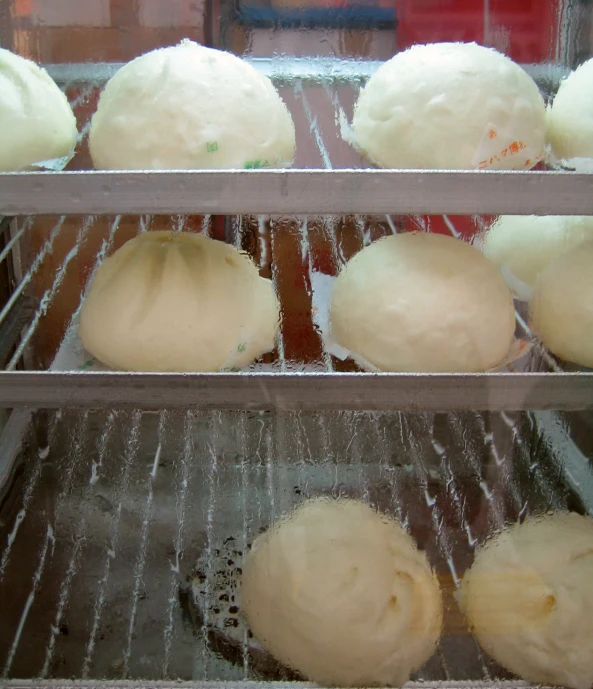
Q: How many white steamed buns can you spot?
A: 10